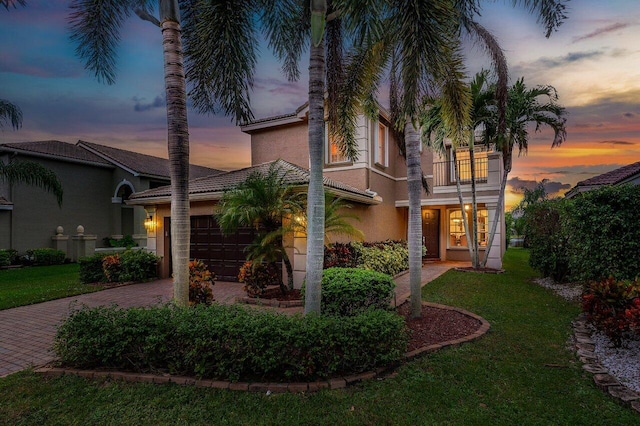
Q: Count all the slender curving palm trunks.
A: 3